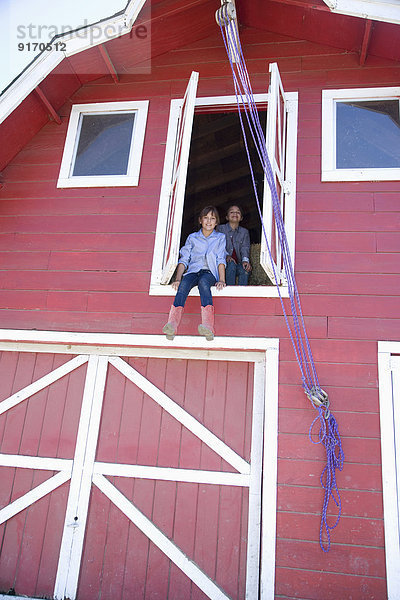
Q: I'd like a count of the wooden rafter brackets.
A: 3